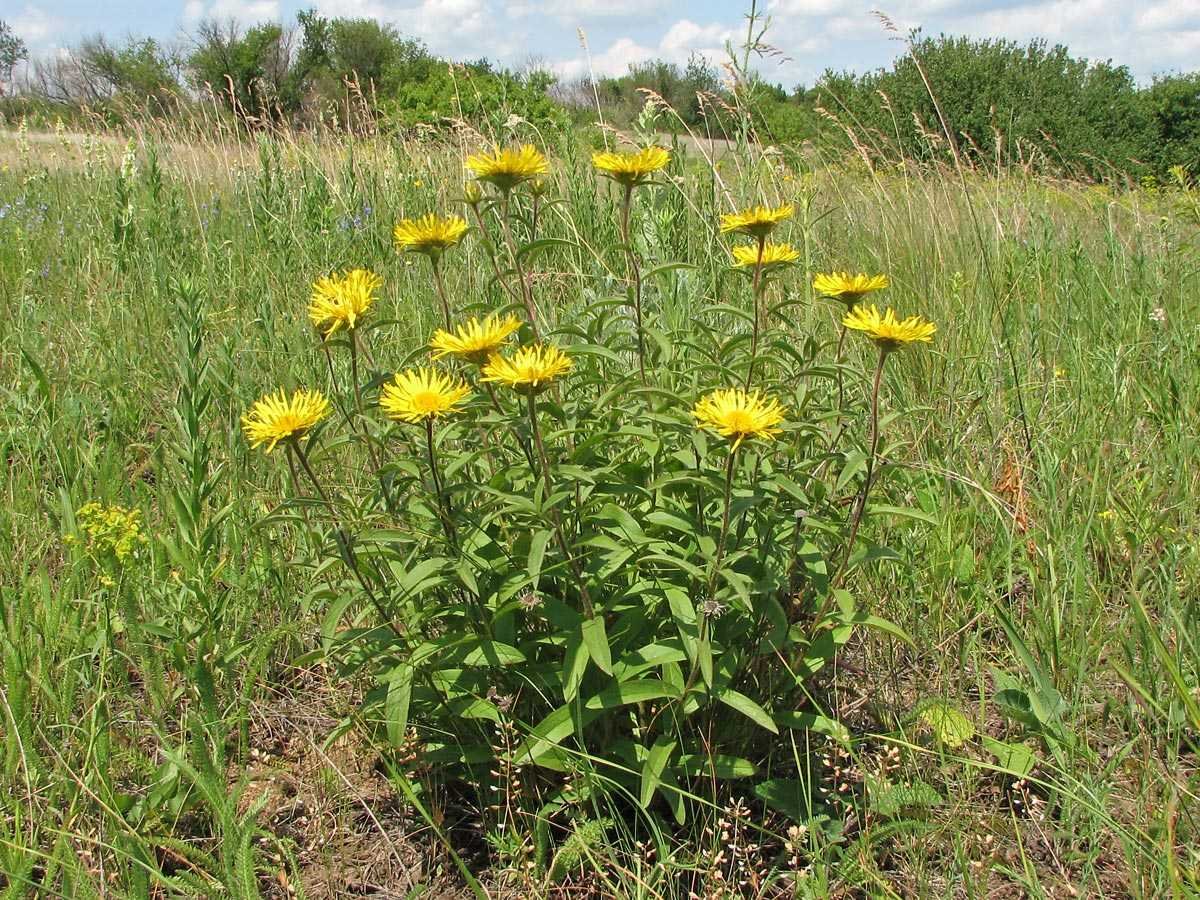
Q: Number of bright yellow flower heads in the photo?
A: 13